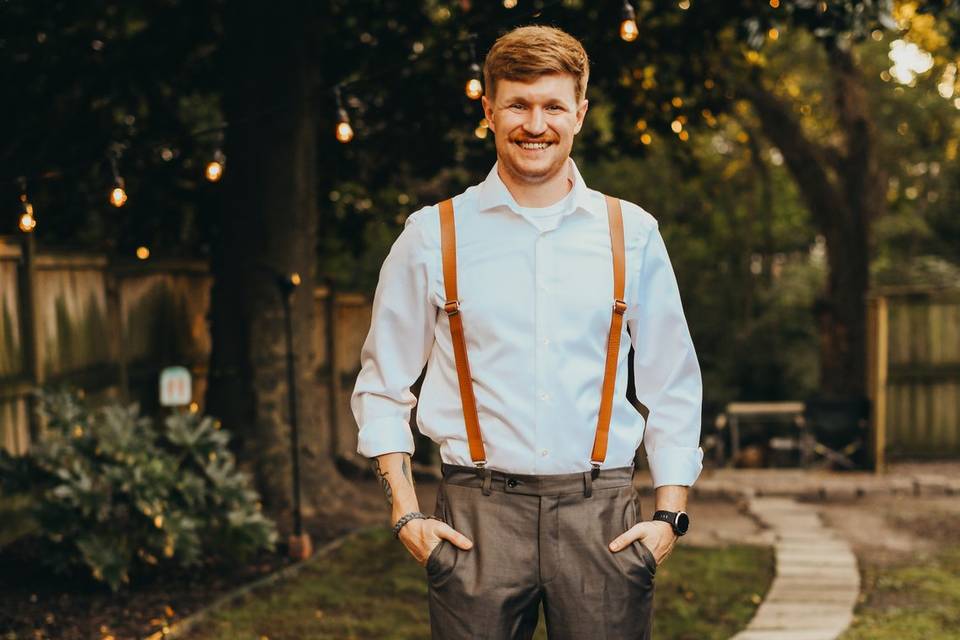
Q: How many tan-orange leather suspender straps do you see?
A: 2